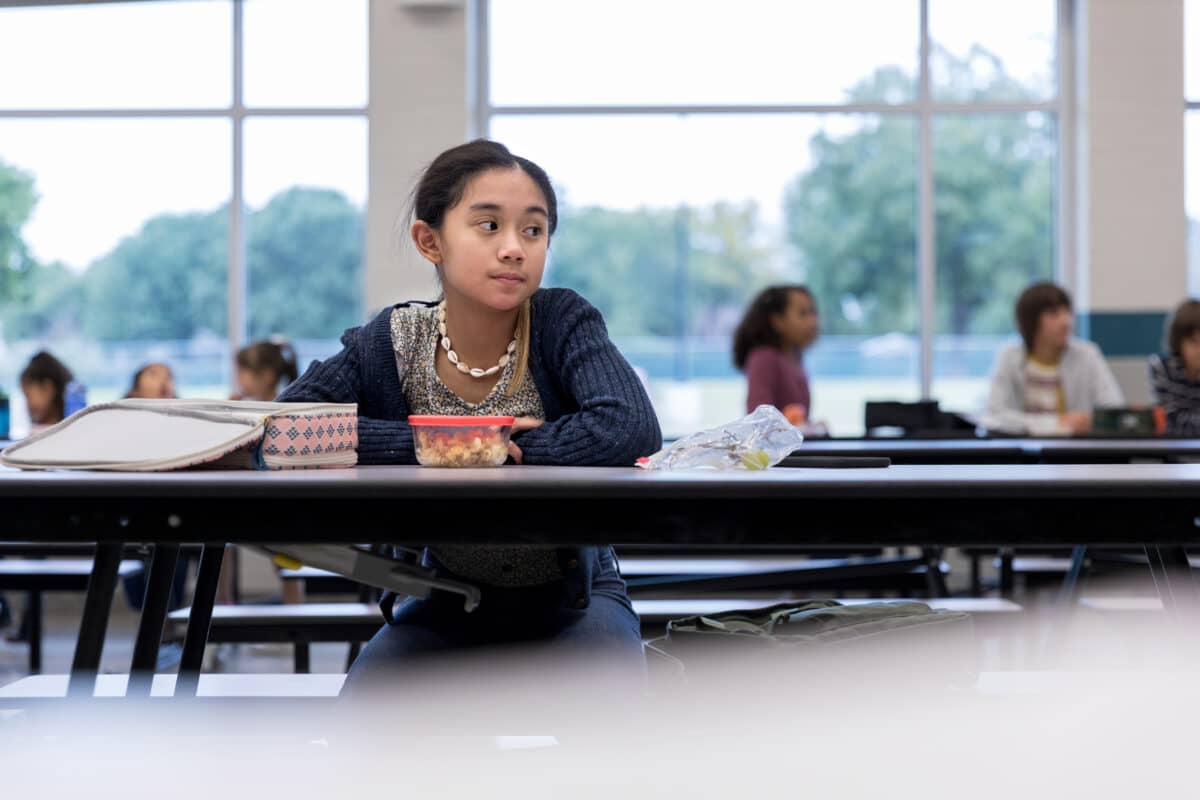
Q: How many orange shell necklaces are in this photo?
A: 0